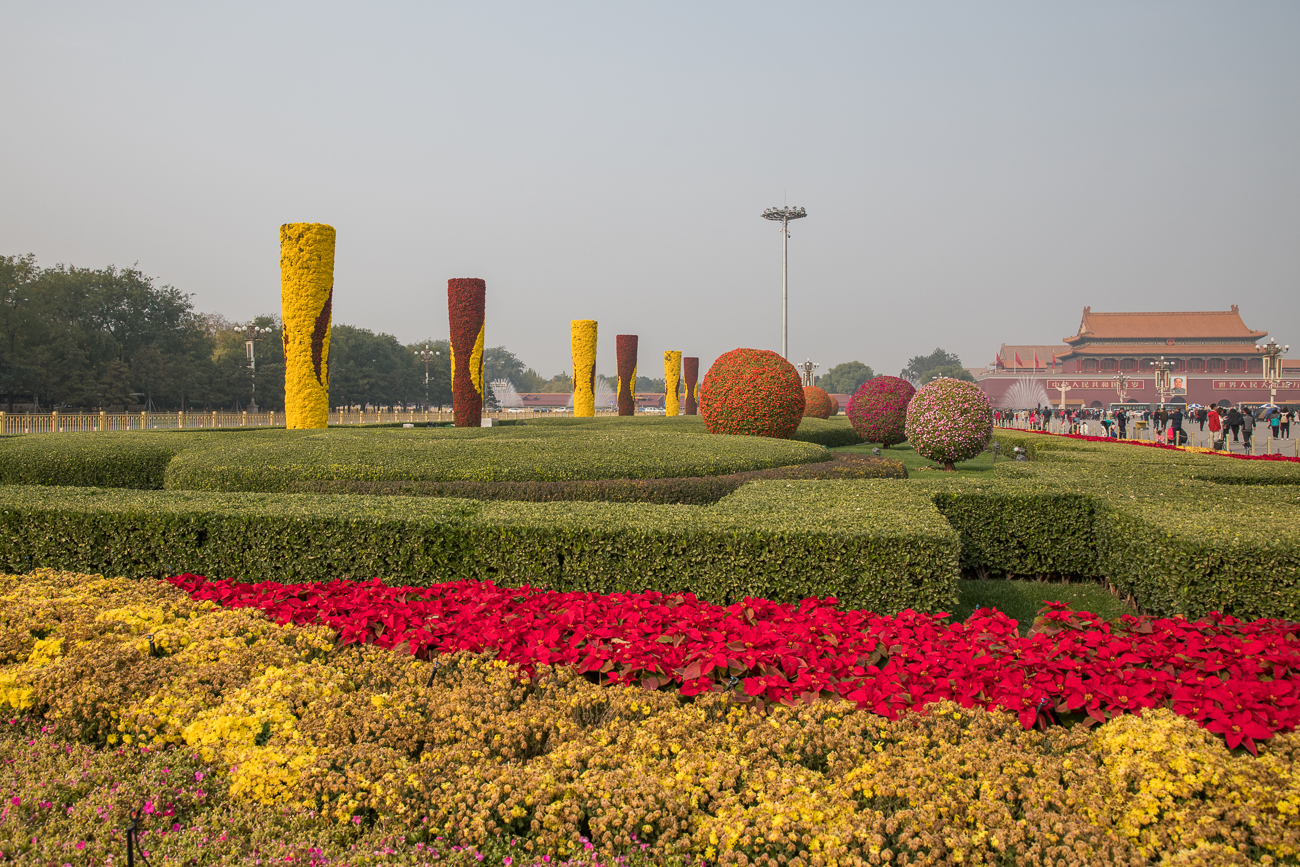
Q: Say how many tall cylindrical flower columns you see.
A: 6